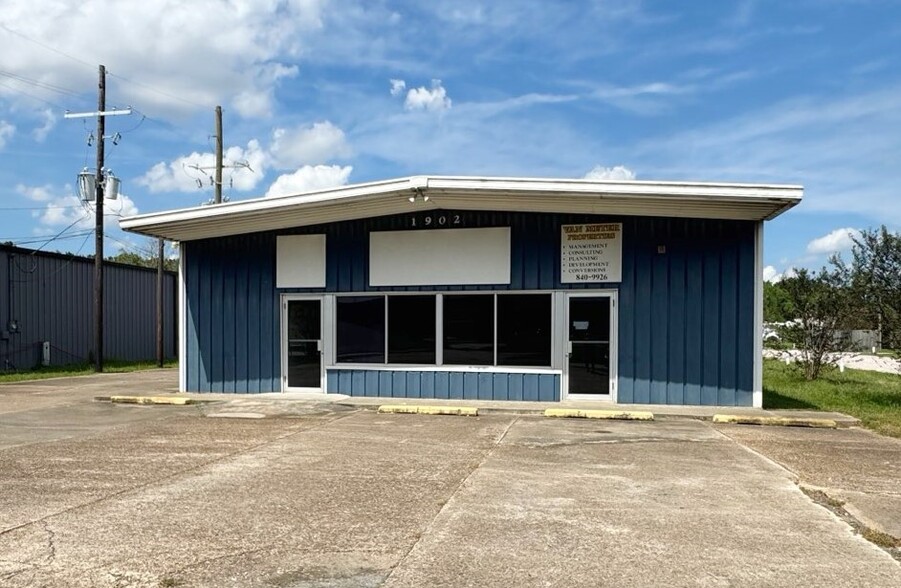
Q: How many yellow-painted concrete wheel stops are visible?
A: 4